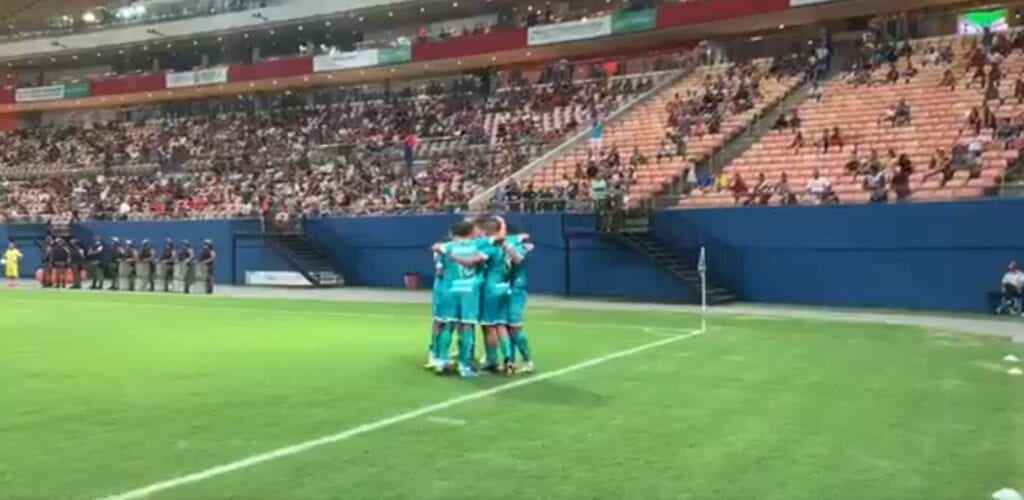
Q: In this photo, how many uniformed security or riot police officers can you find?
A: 10